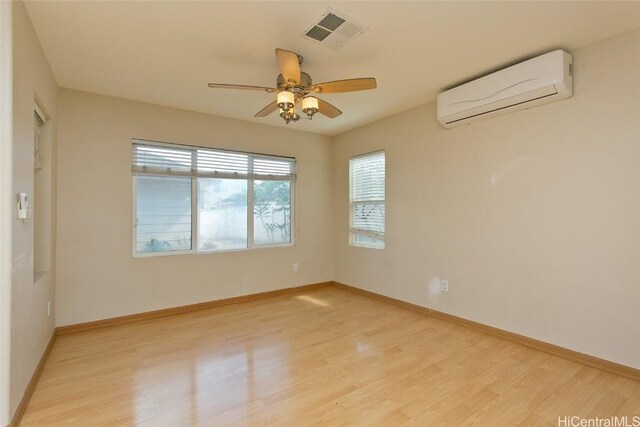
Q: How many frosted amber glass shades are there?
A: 3